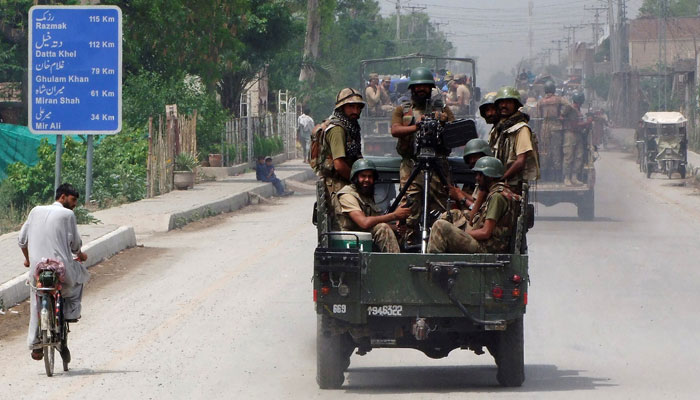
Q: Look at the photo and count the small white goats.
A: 0